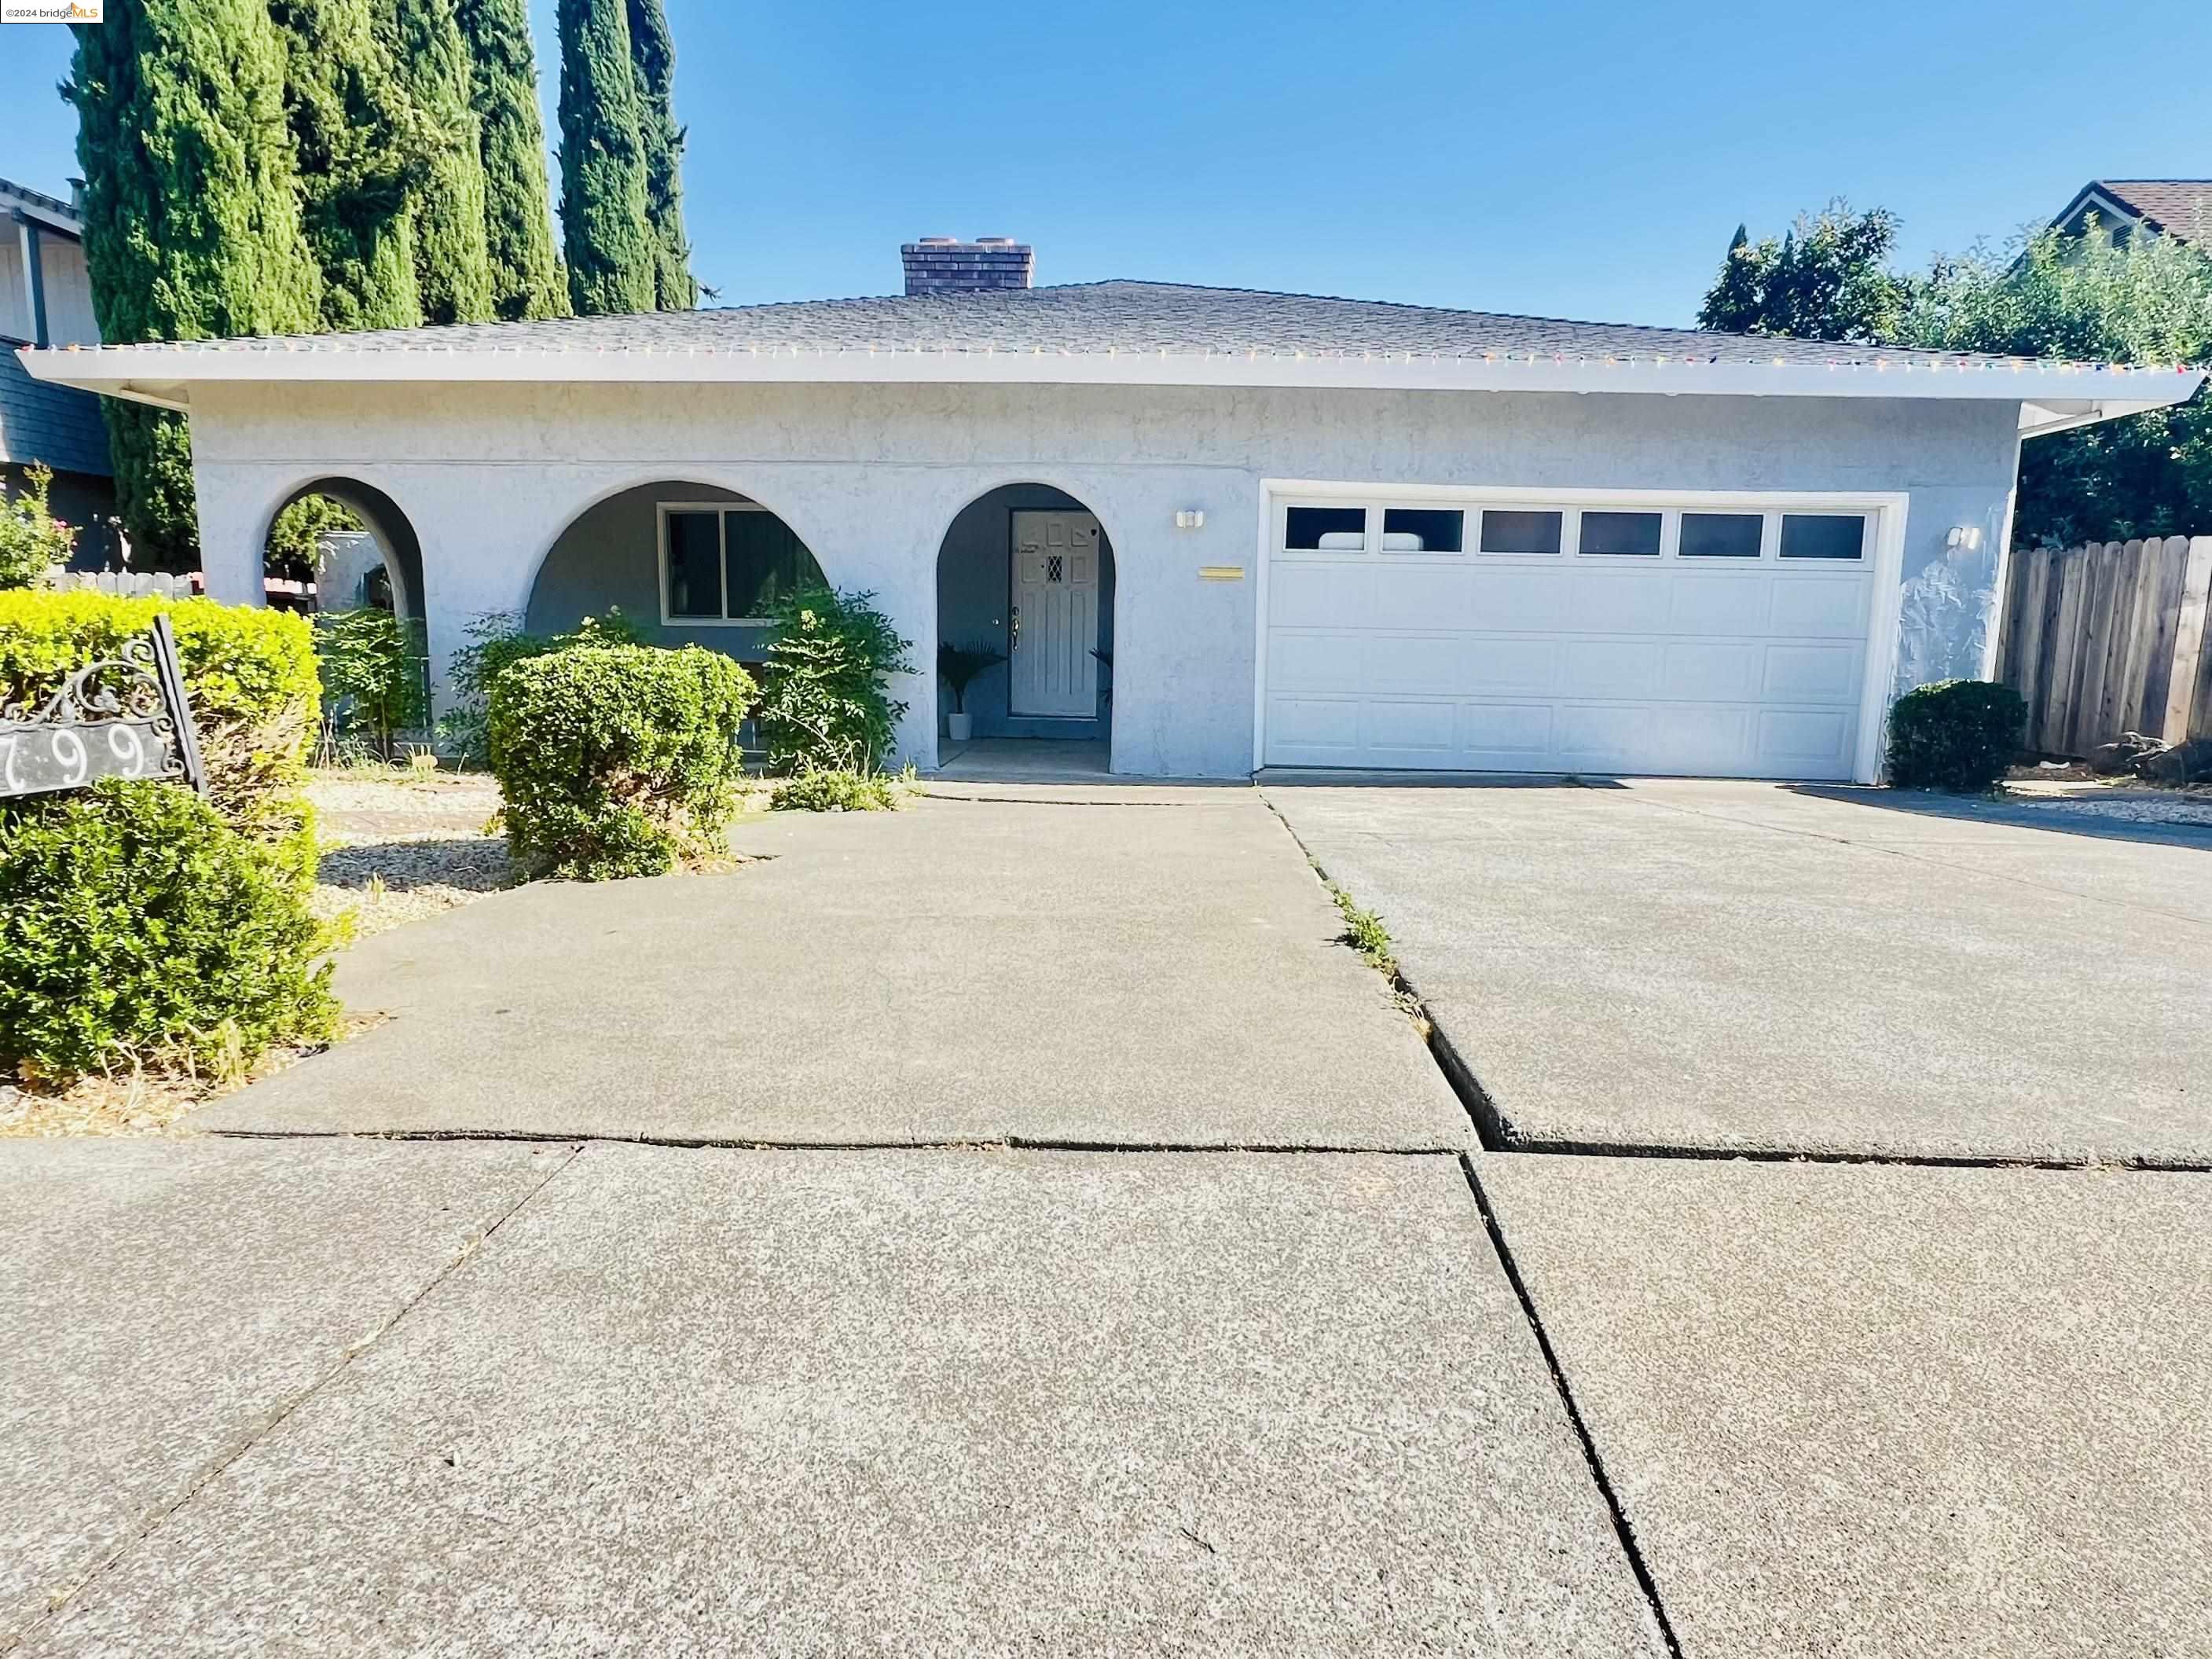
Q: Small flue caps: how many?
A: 2